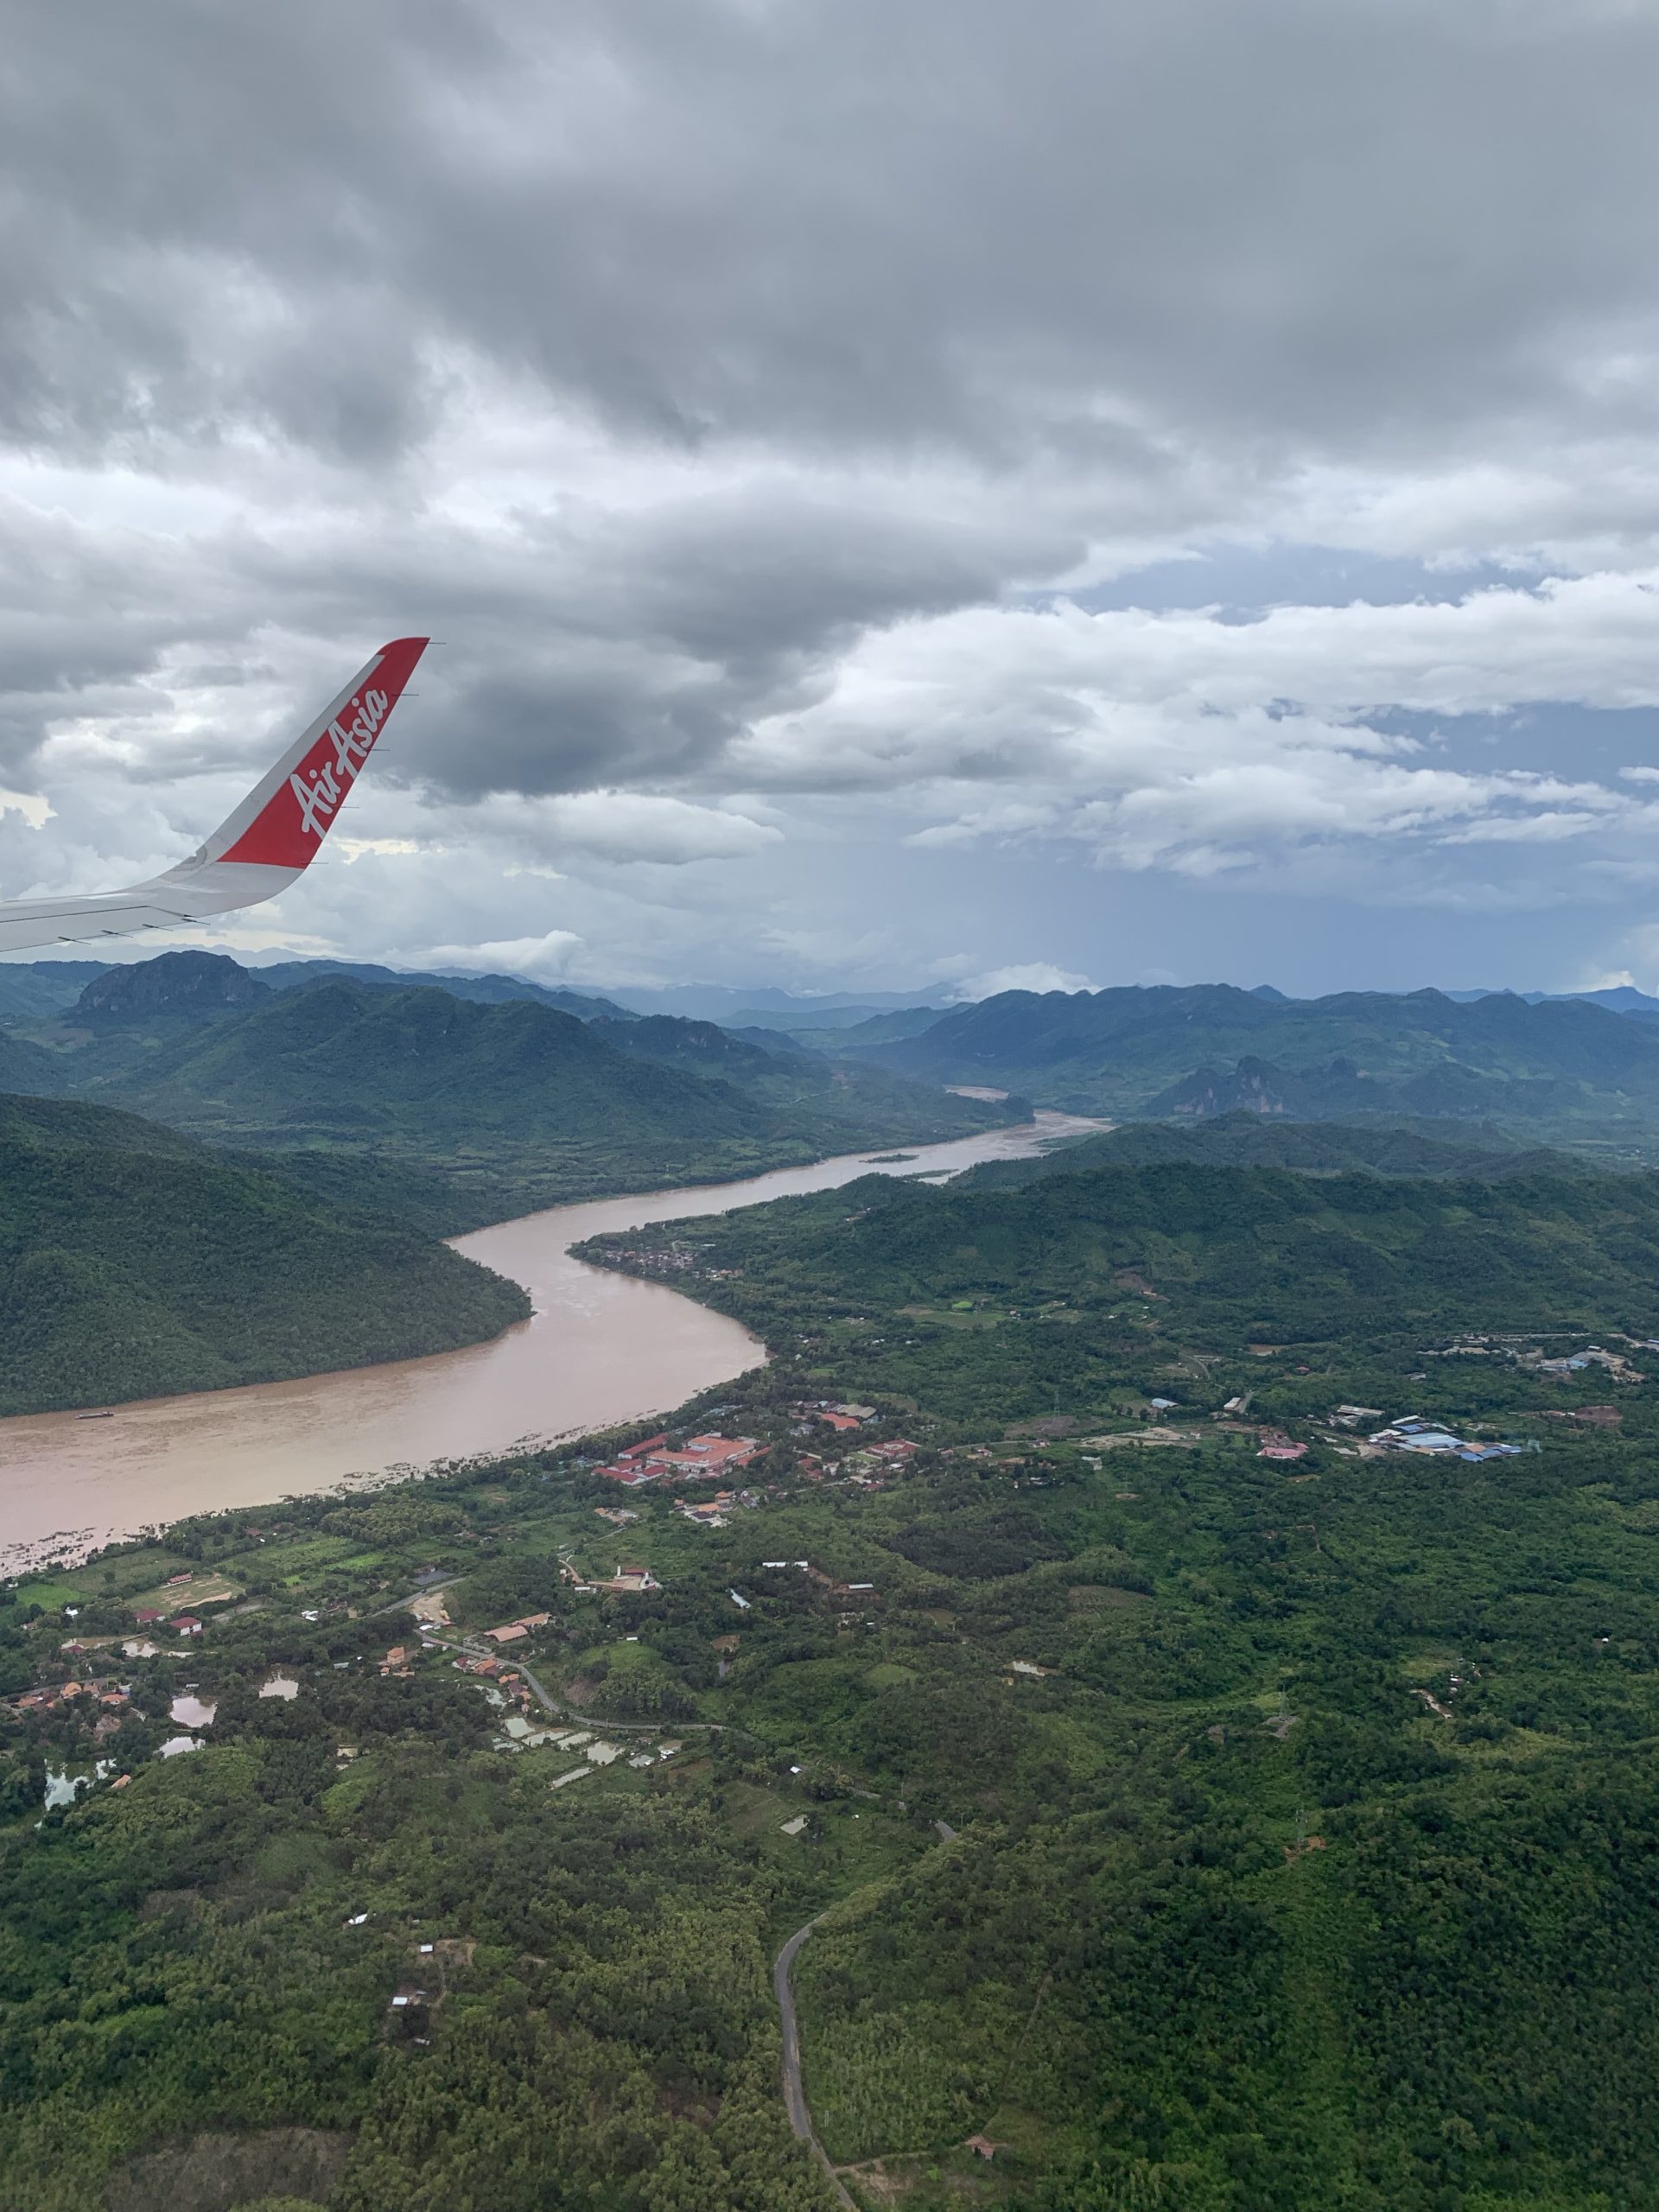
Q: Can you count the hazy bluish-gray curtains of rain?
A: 1